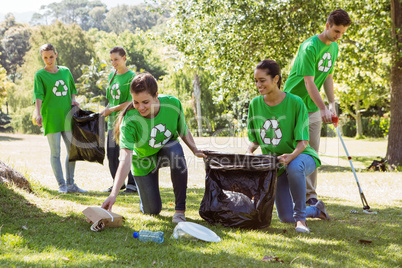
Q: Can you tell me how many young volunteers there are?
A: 5